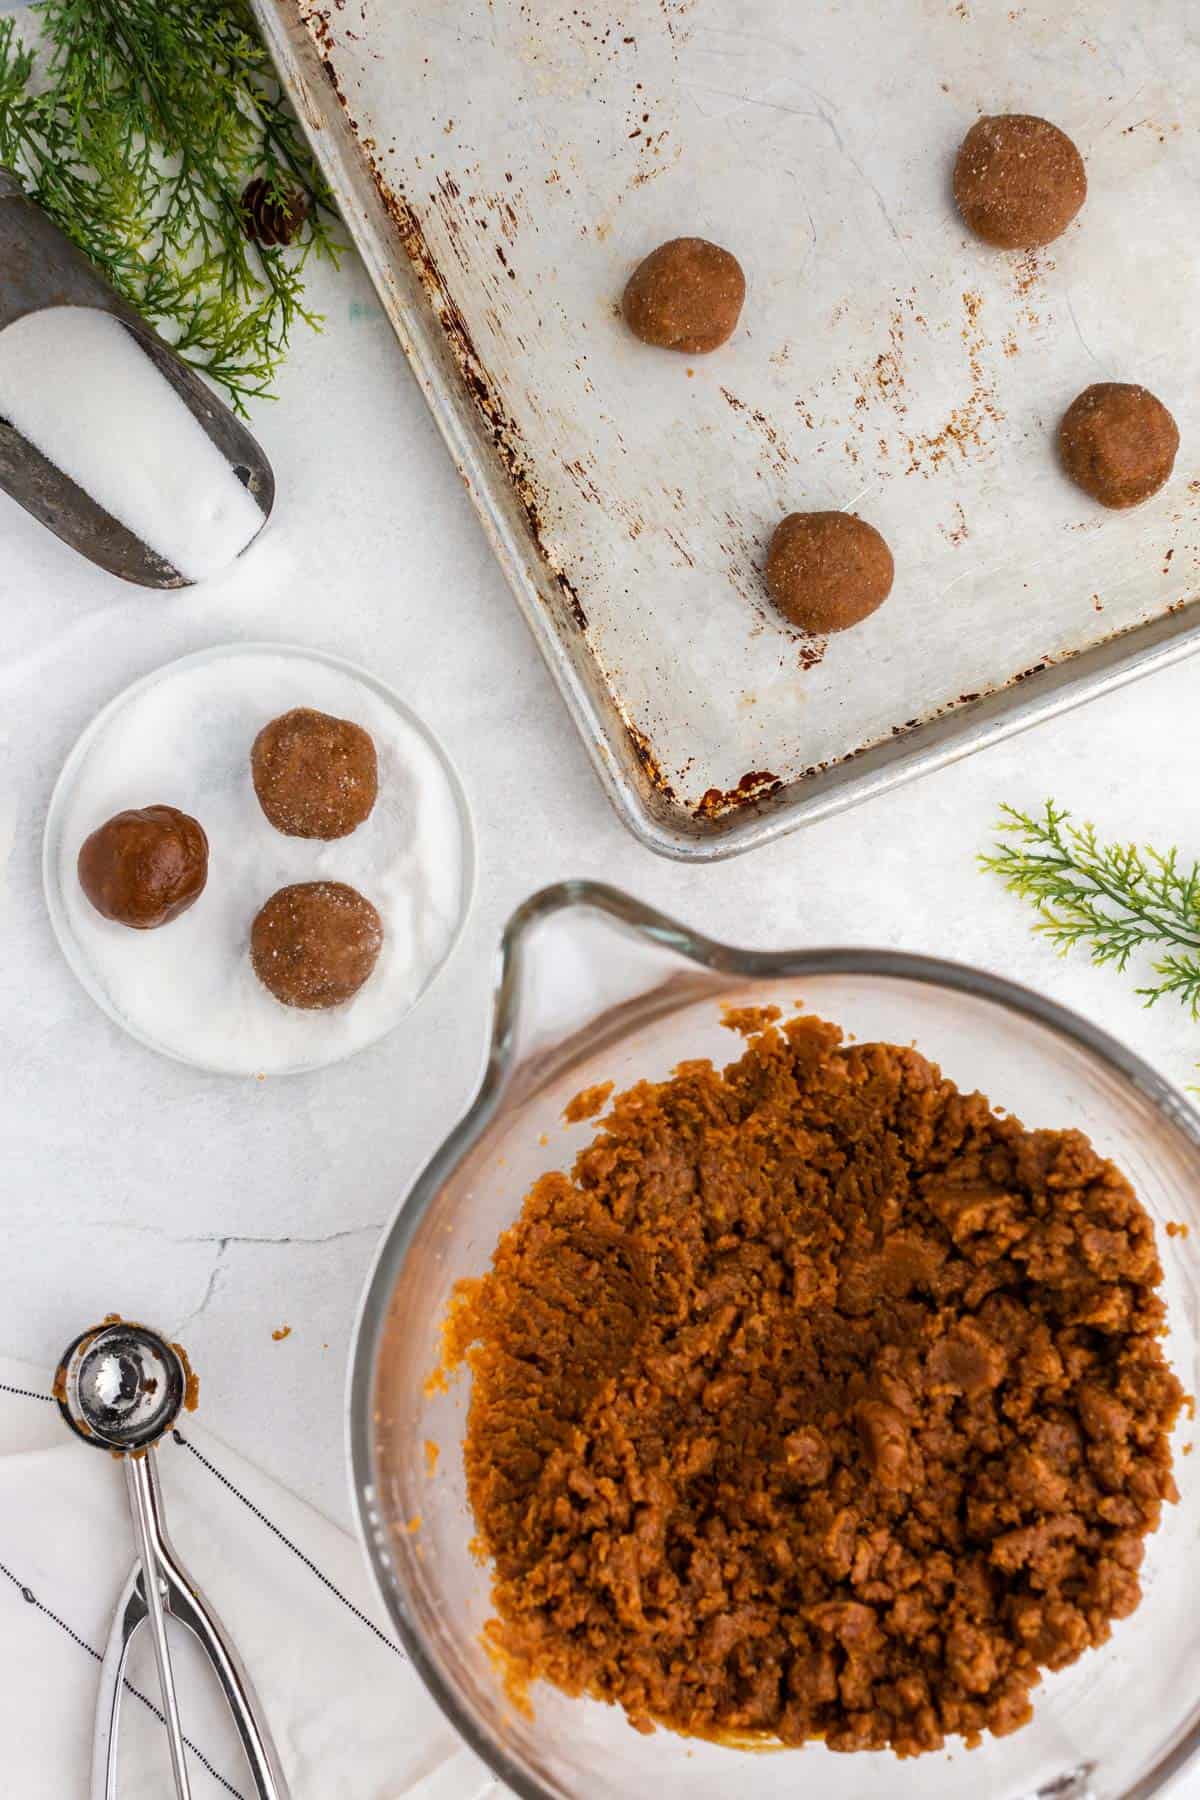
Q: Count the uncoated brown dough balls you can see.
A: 1